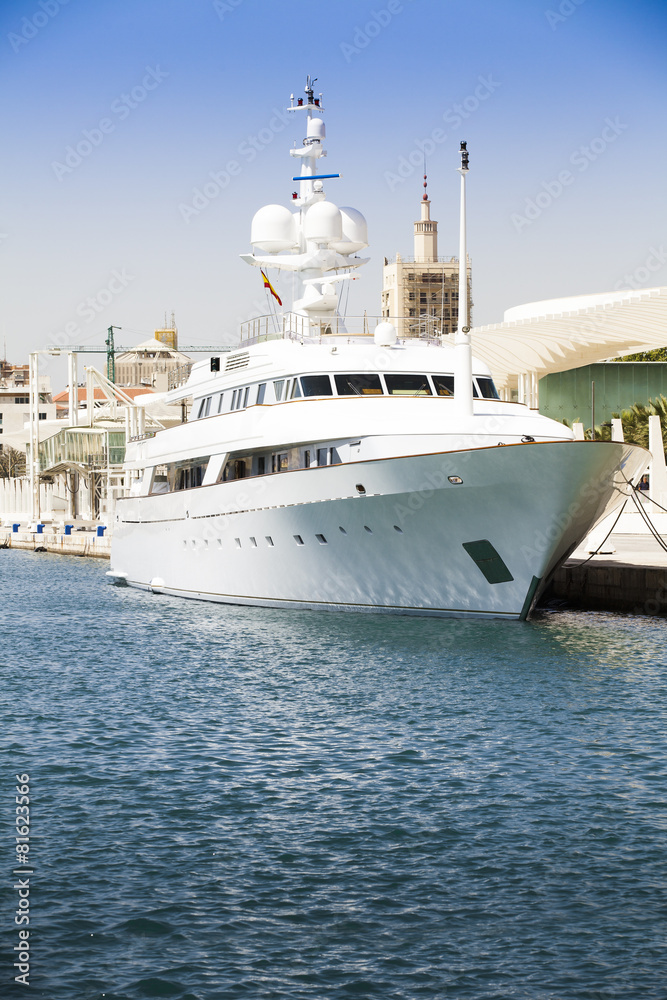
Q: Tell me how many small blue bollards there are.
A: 4